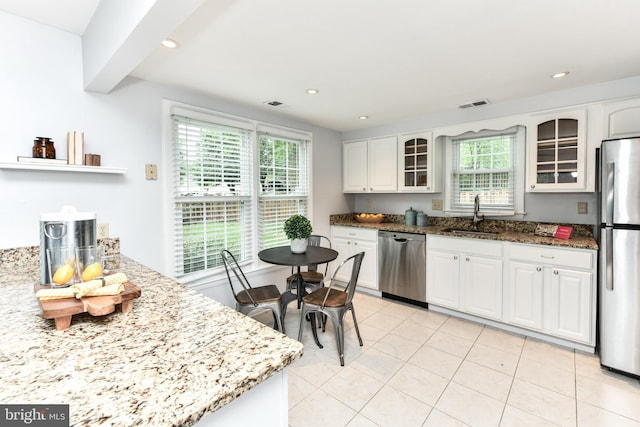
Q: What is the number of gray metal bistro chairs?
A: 3